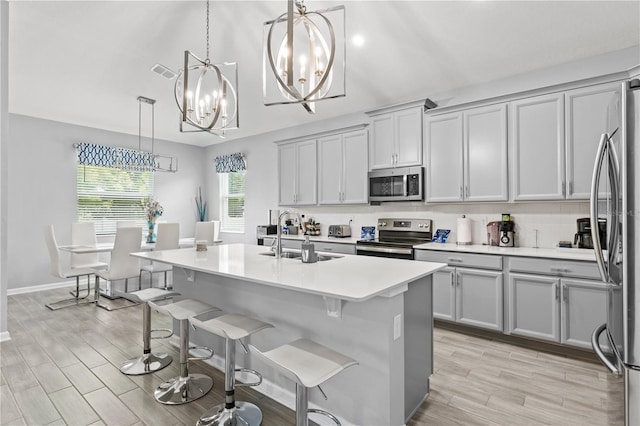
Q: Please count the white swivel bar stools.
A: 4